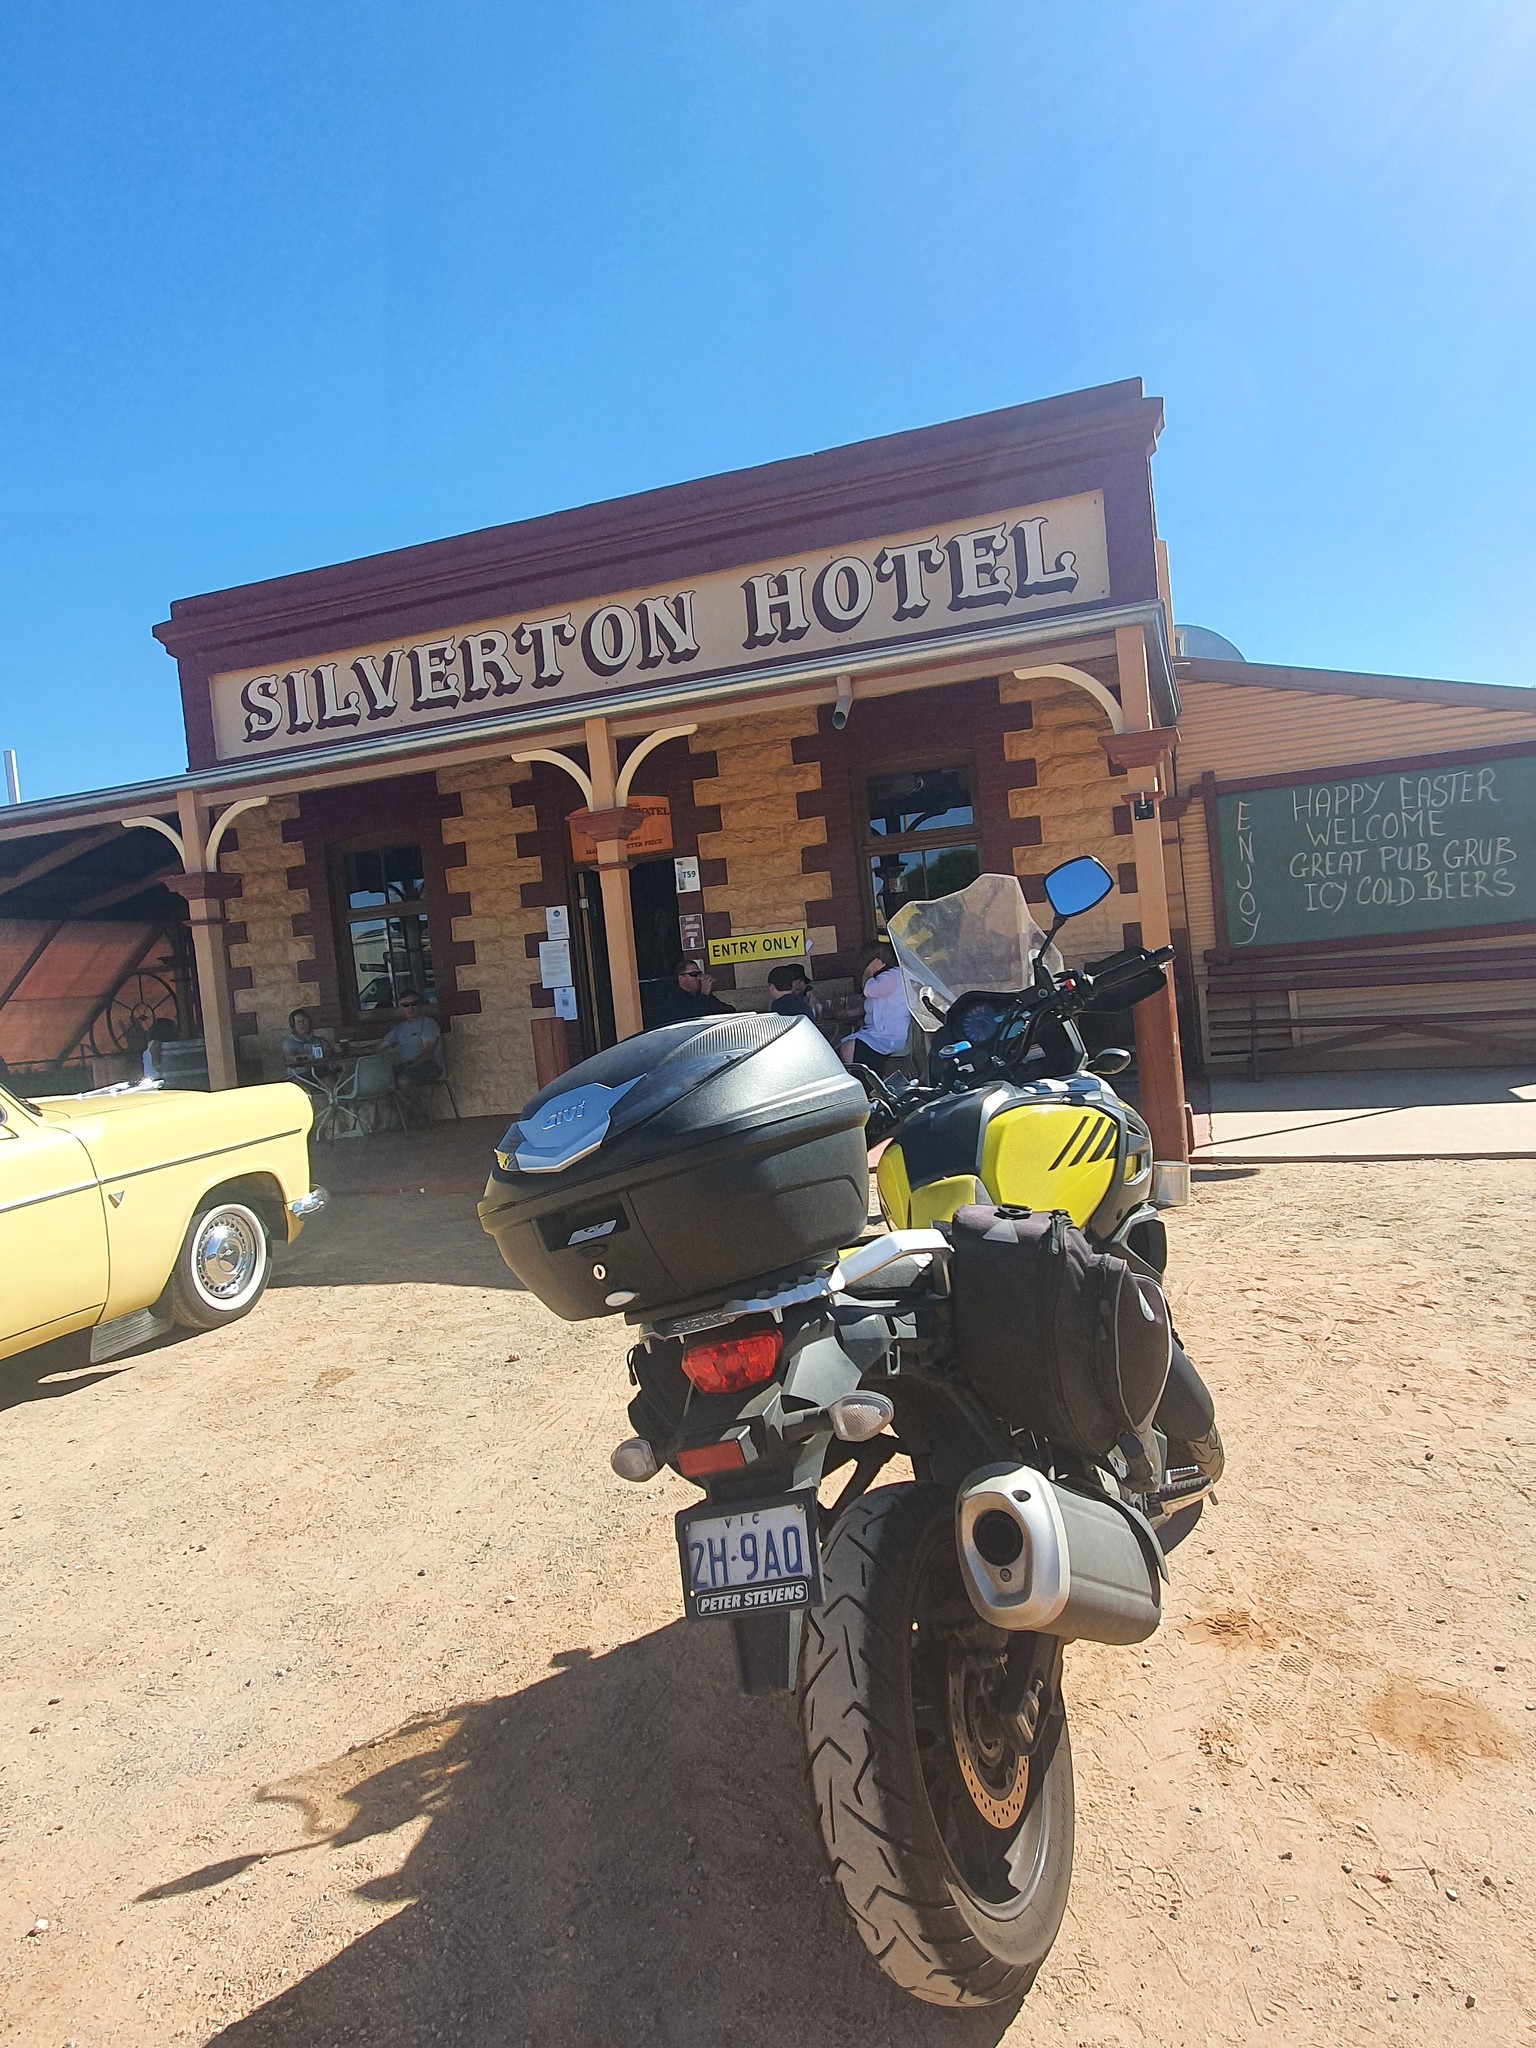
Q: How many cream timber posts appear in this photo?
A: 3